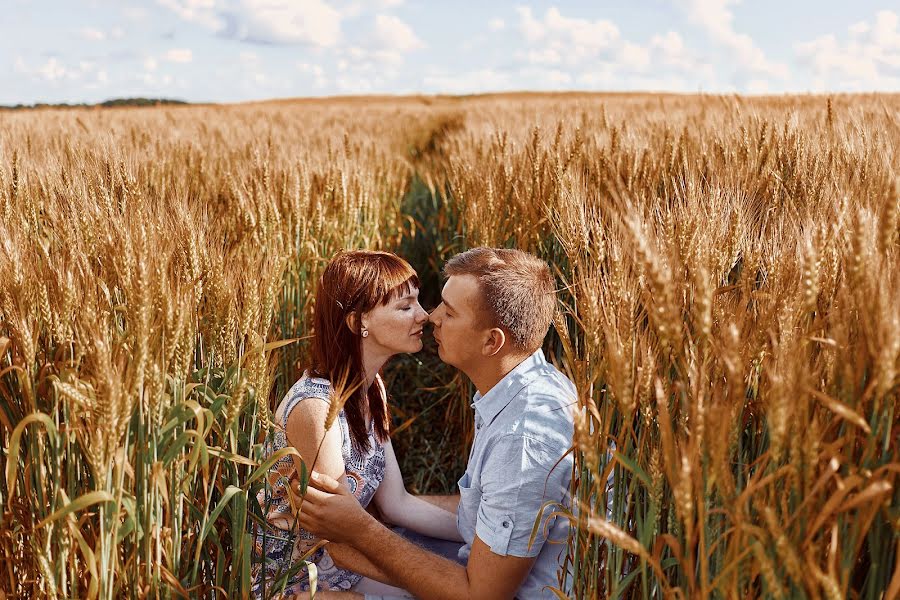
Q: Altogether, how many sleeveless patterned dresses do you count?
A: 1